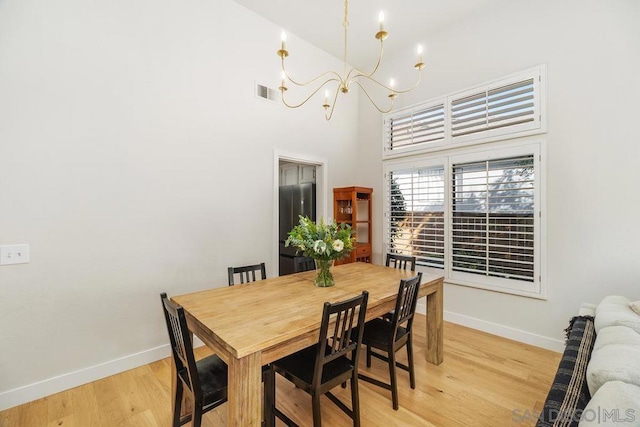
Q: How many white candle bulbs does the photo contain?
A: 6